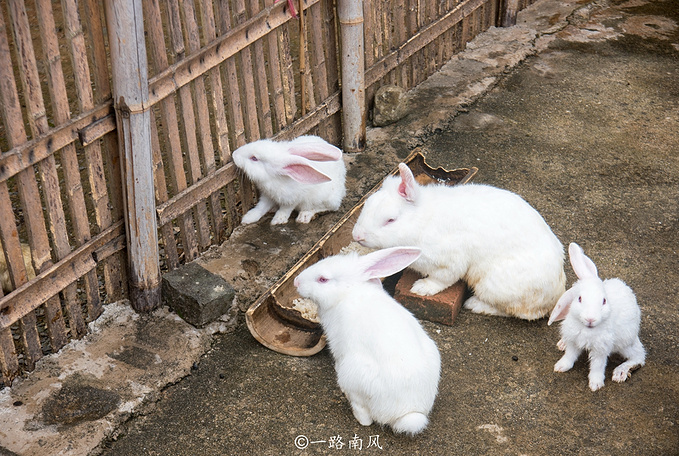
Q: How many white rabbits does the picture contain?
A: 4